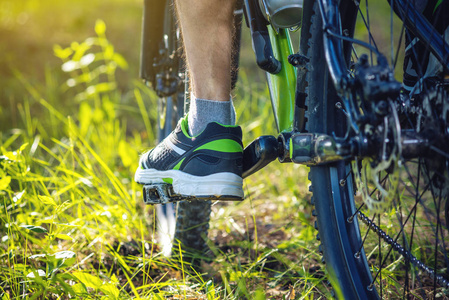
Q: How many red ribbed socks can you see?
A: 0